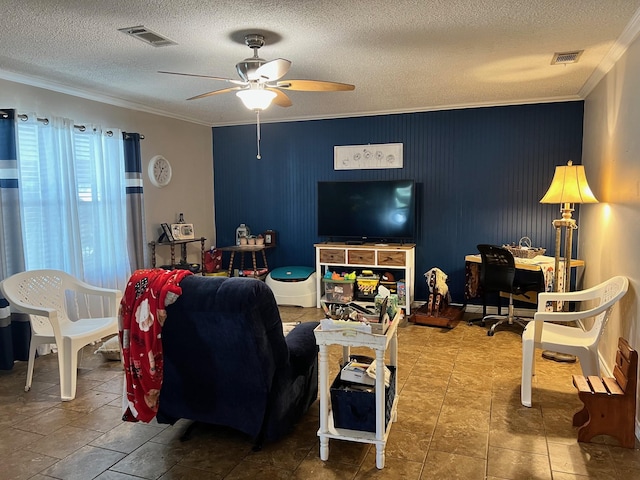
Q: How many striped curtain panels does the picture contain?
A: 2